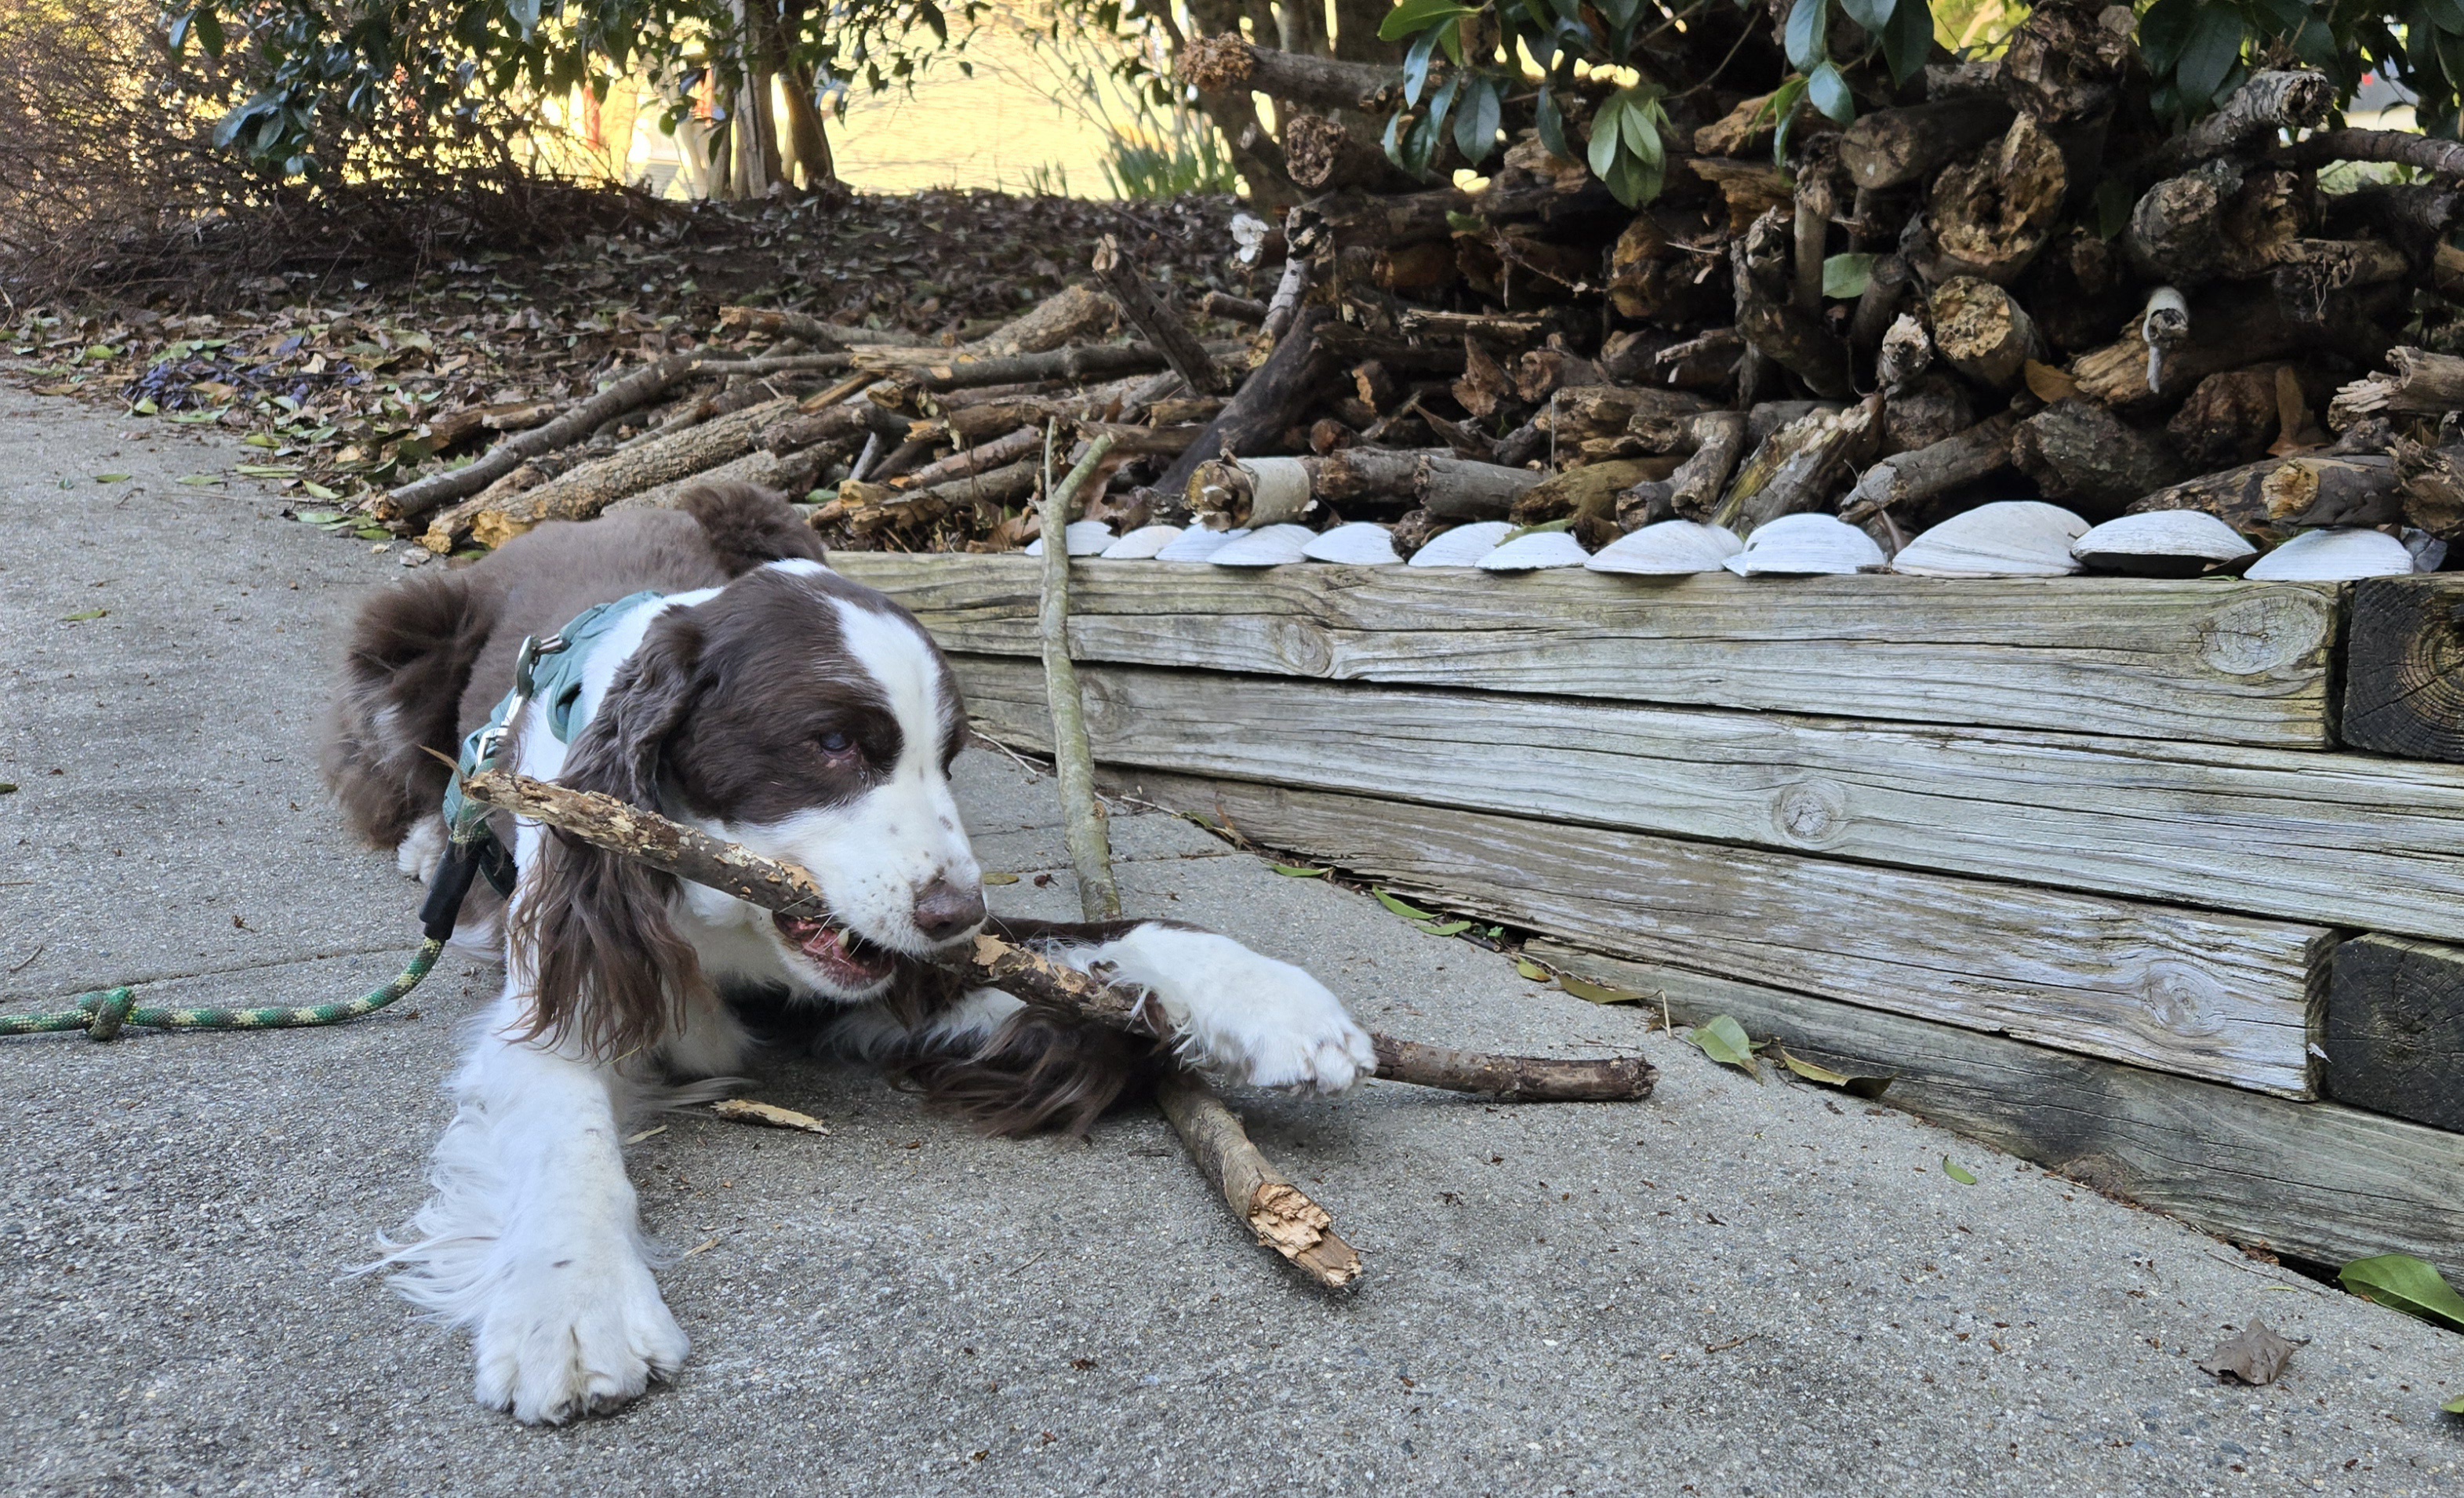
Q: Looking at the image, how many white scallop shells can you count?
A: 12